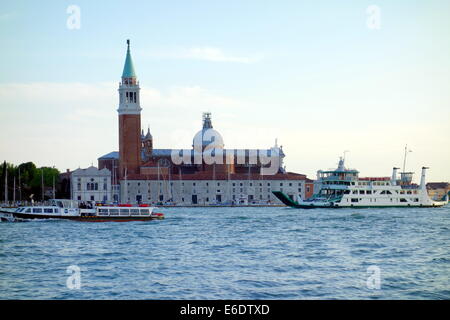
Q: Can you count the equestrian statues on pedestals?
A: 0